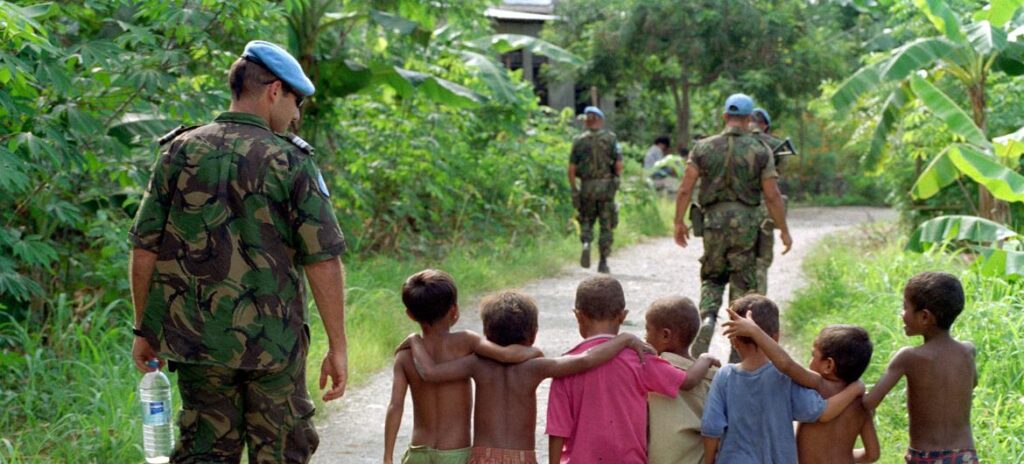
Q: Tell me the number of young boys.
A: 7